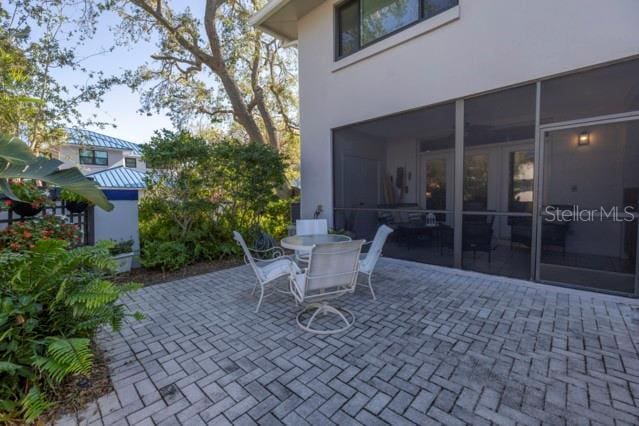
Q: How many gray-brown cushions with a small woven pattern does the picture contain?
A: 0